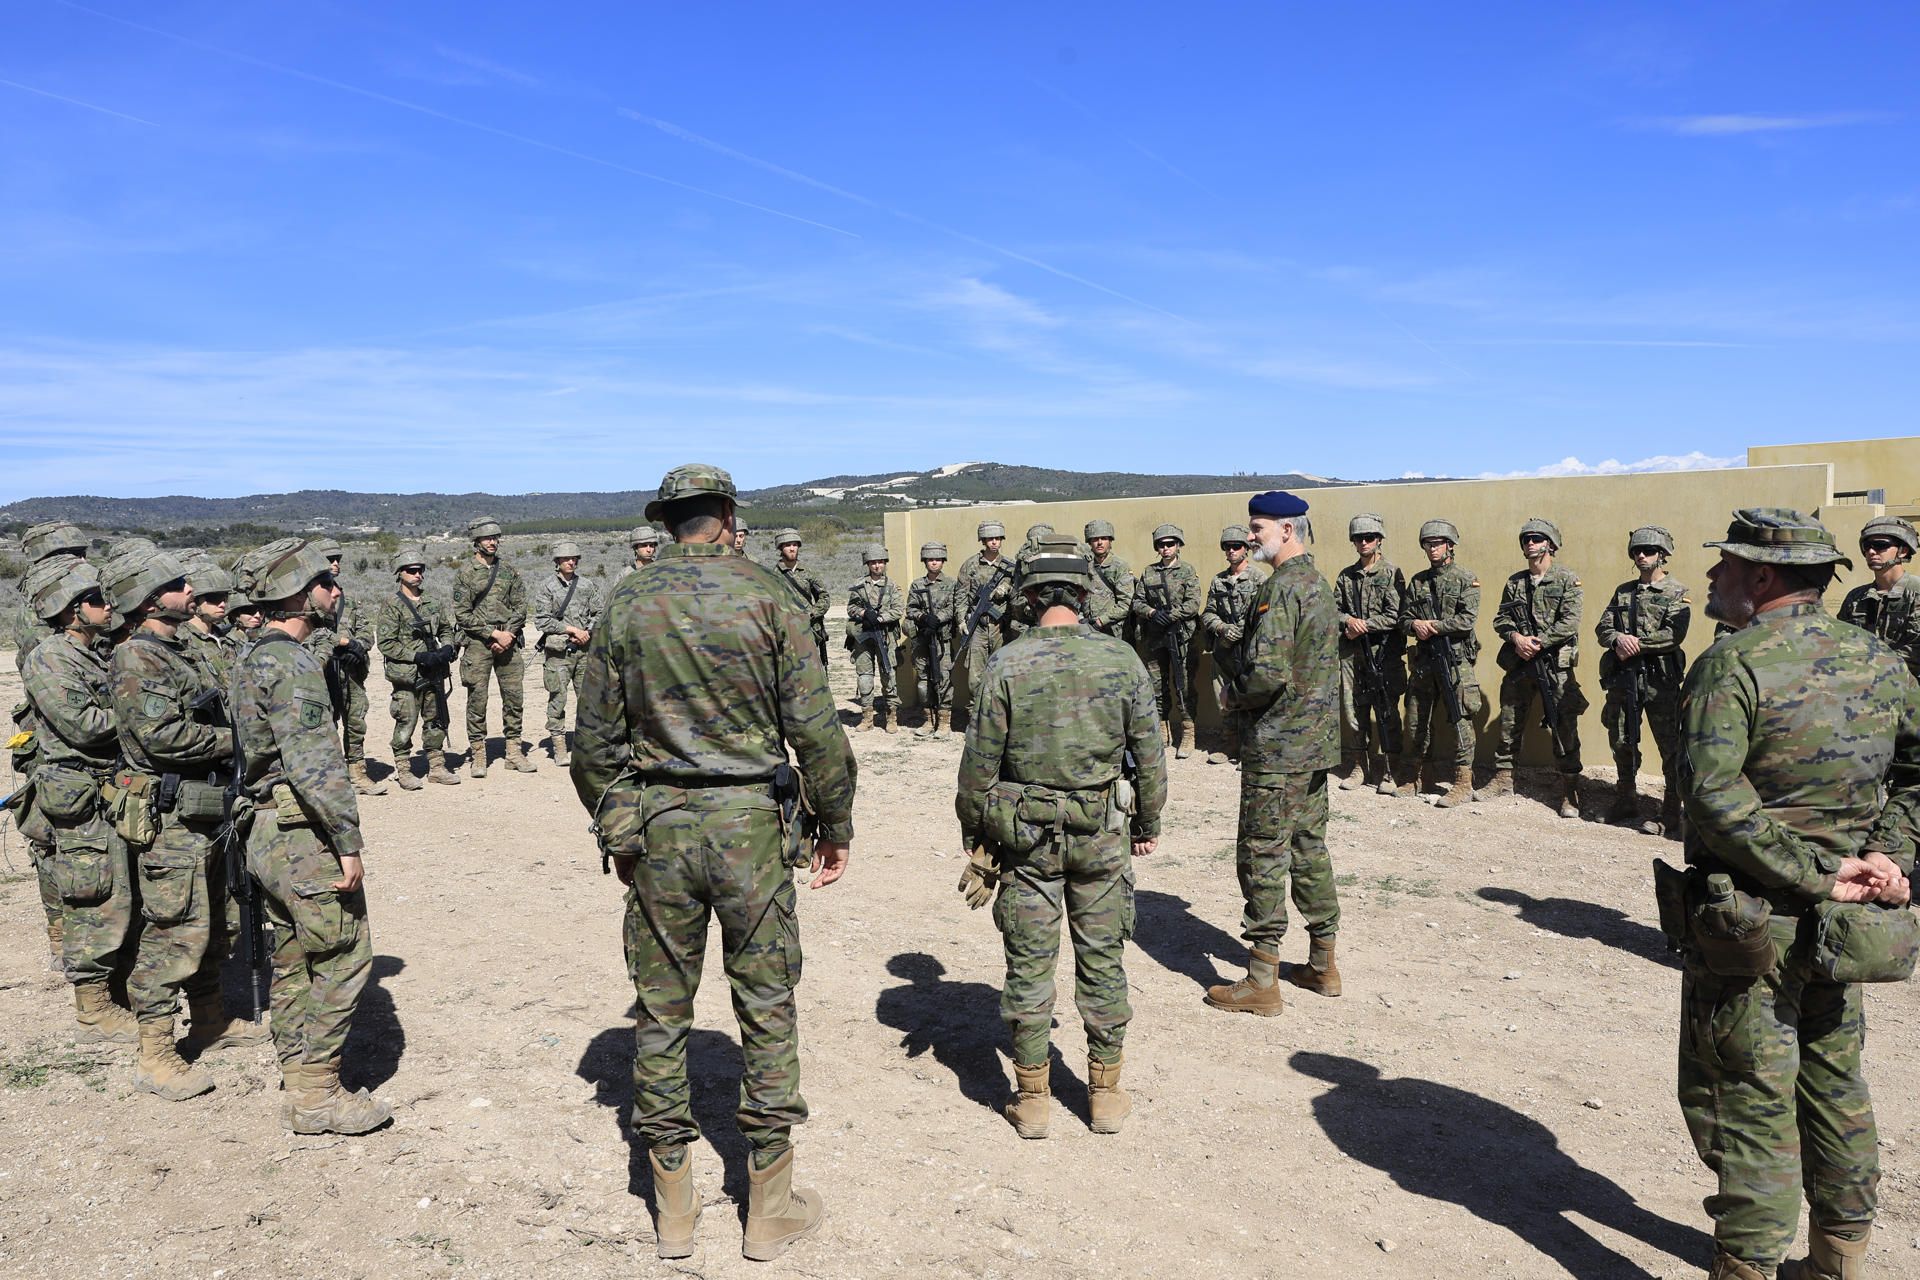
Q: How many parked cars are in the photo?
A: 0